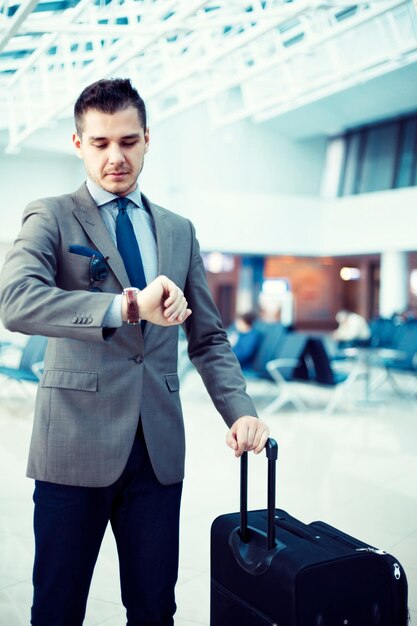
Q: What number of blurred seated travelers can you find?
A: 2